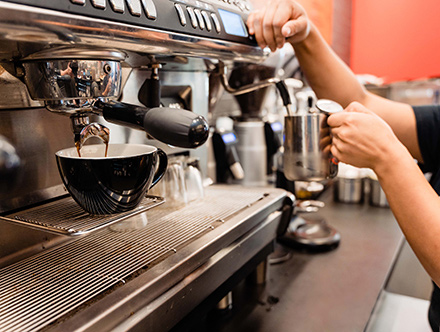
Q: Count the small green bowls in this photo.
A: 0